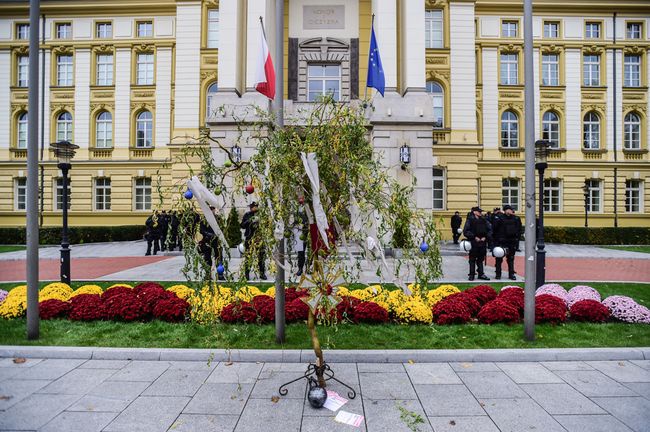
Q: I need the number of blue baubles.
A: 3